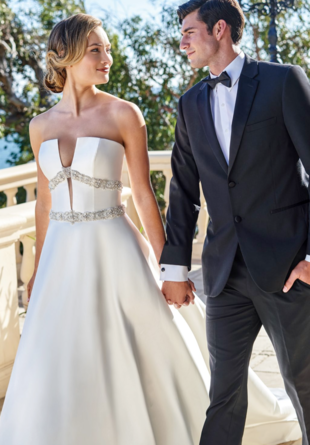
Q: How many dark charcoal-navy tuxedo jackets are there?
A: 1